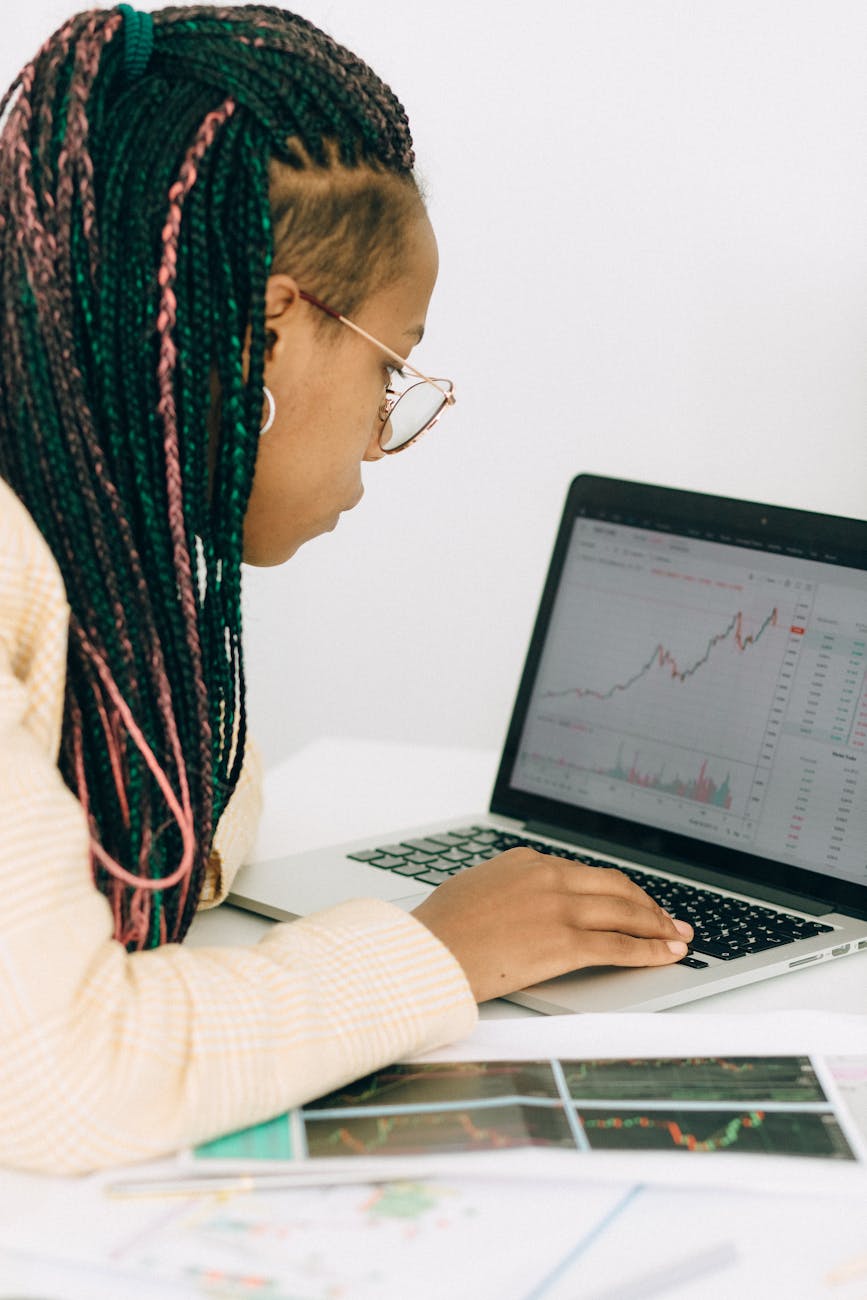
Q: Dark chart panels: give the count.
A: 4